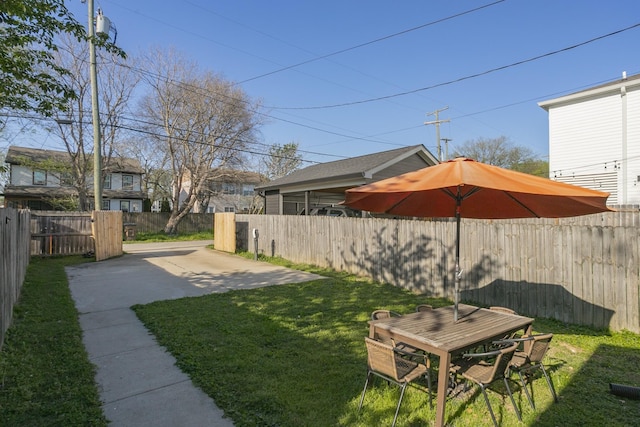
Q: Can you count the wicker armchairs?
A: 6